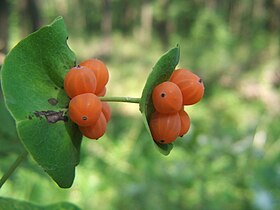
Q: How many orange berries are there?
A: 10